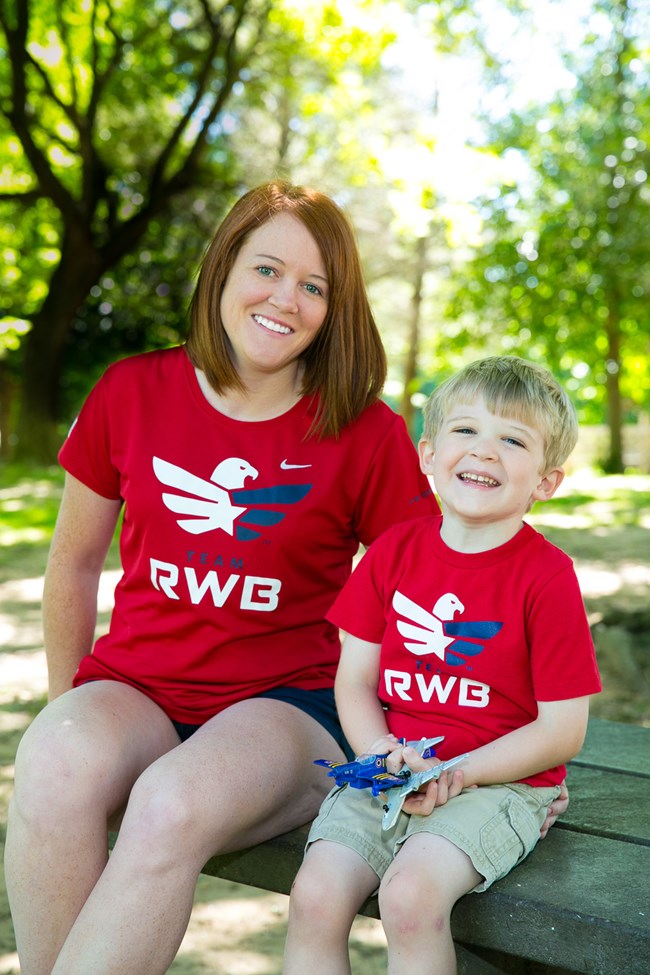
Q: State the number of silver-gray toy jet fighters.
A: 1